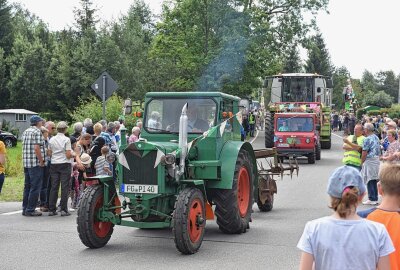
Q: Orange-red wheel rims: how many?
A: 3